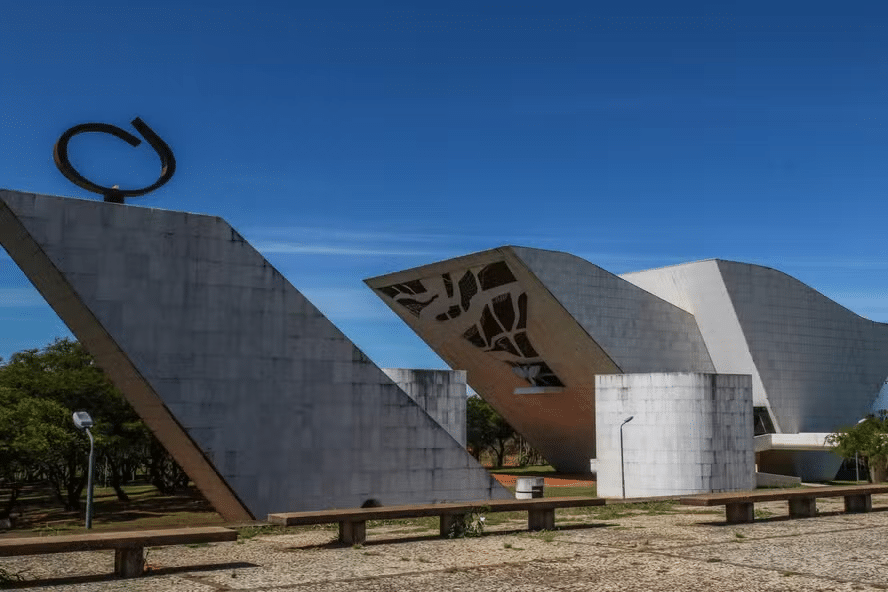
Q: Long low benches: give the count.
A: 3